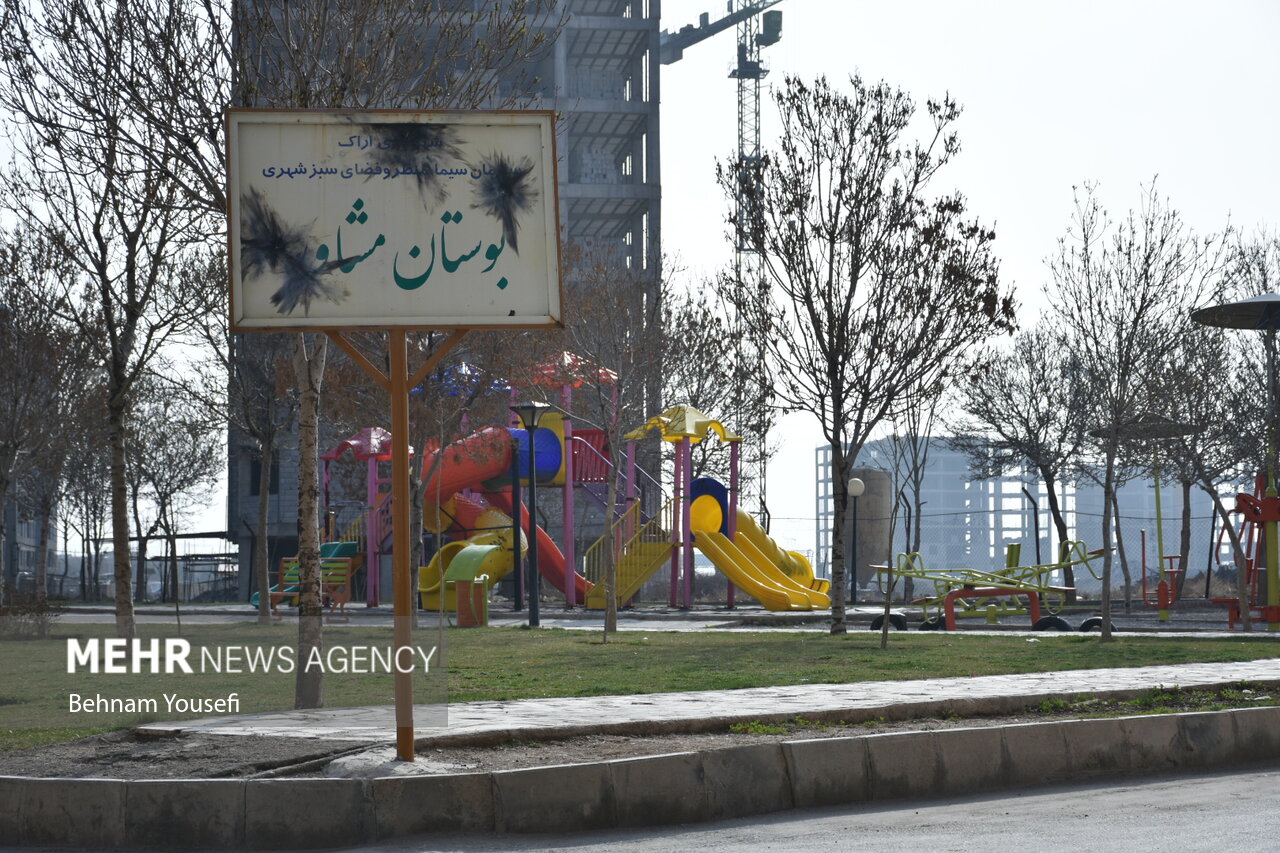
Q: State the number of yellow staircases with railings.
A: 2